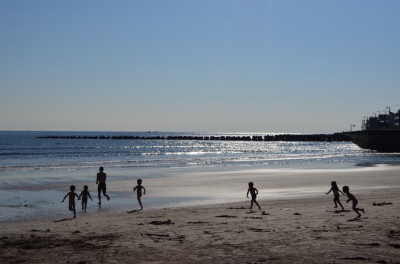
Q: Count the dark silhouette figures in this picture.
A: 7